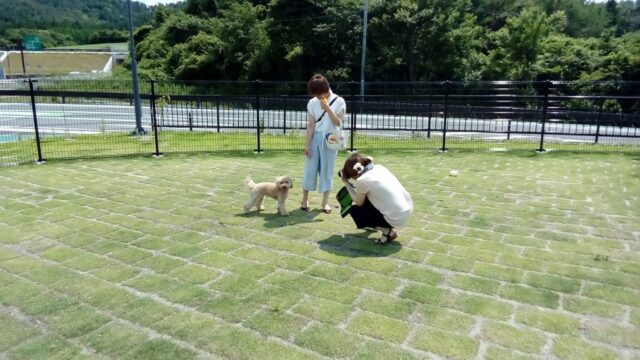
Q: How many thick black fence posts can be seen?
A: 6